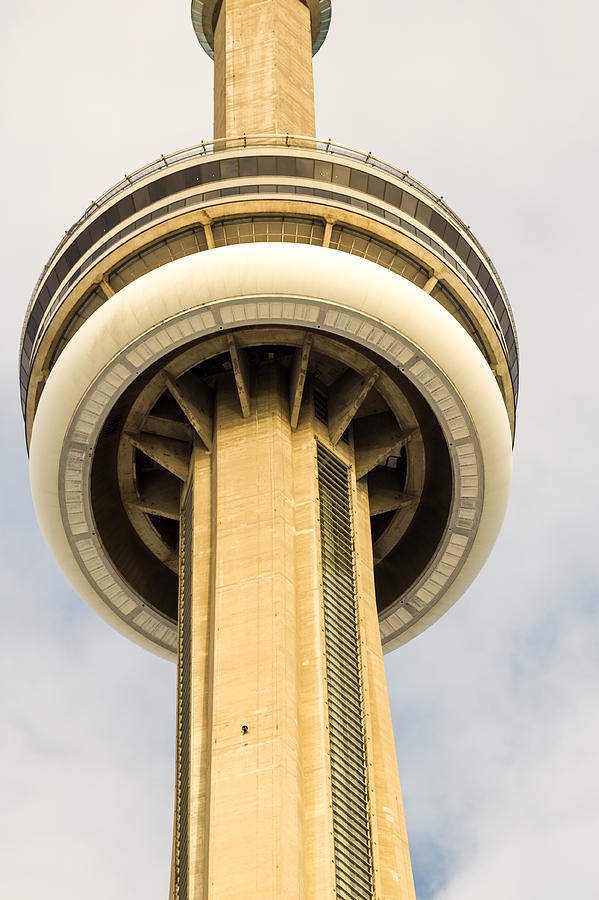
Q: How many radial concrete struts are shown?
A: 8